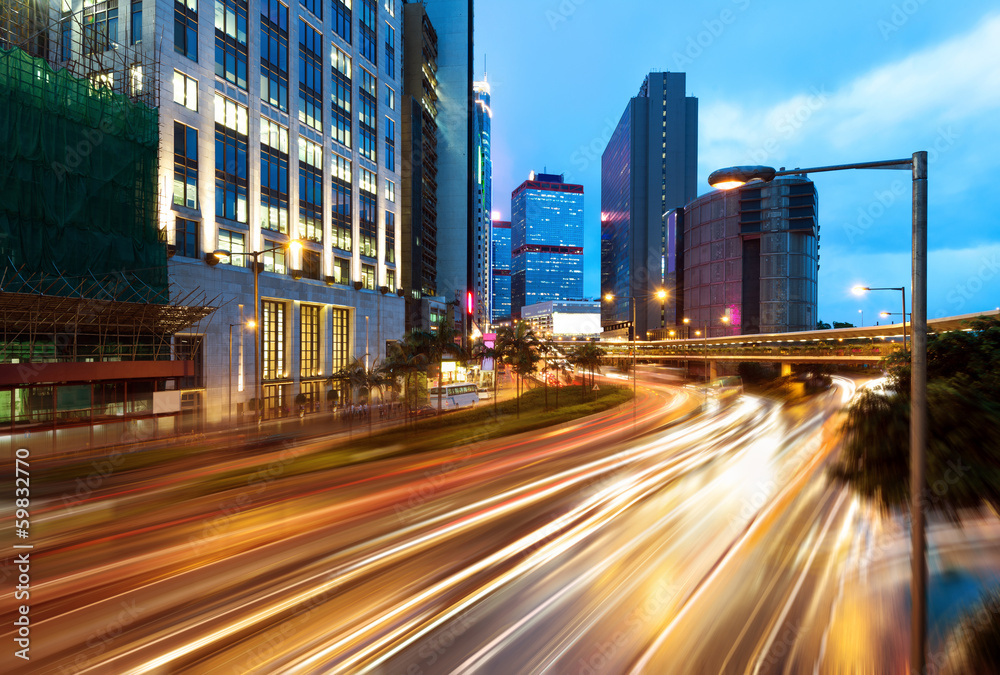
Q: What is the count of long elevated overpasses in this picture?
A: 2